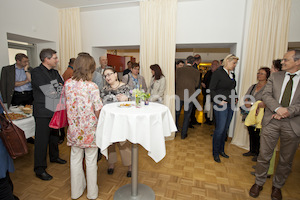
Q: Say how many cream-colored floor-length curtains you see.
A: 3